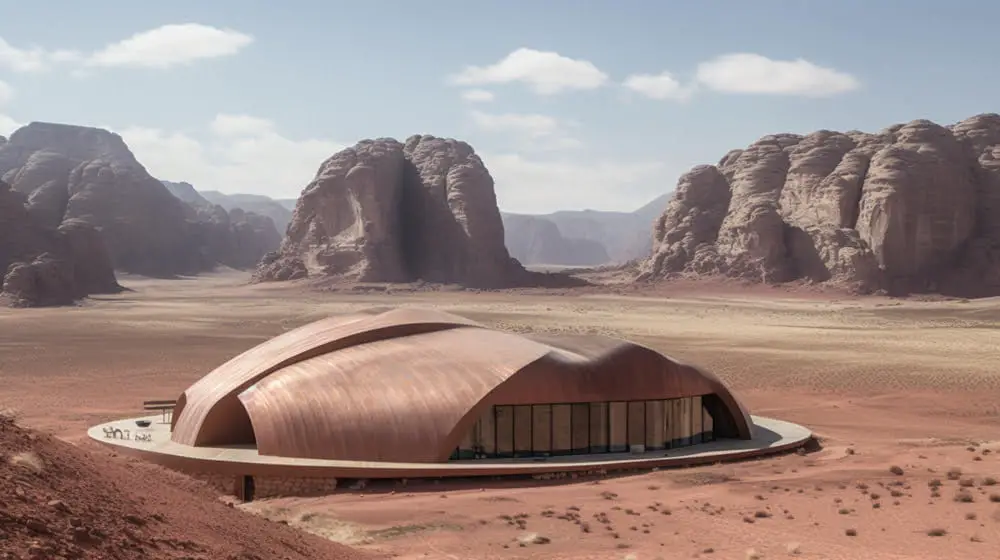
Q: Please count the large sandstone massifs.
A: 3